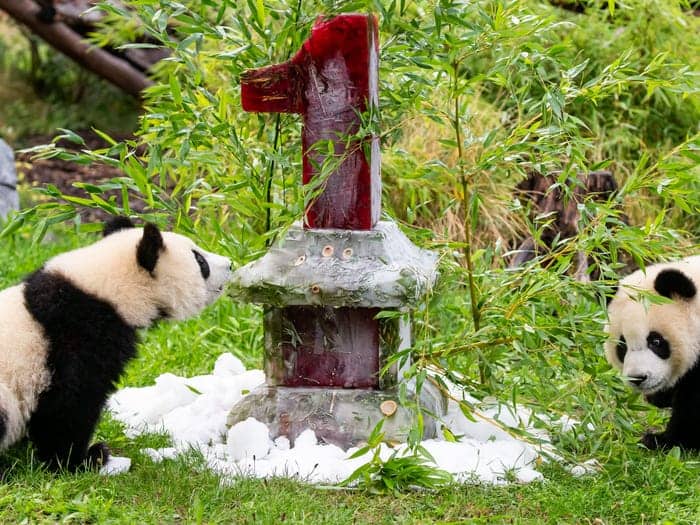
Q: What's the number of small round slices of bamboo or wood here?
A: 5